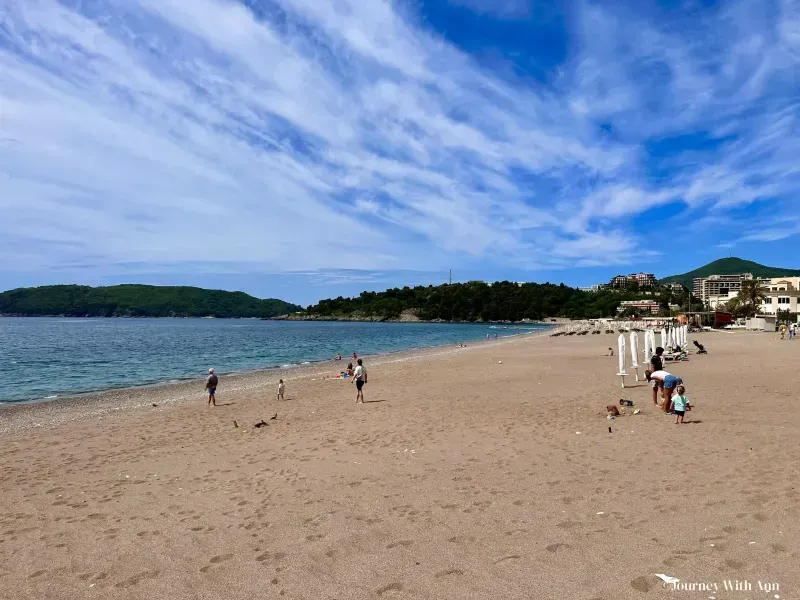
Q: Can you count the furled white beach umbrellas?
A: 10